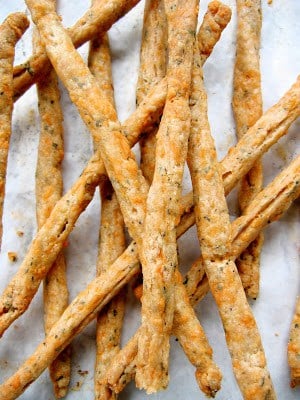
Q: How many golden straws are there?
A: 13